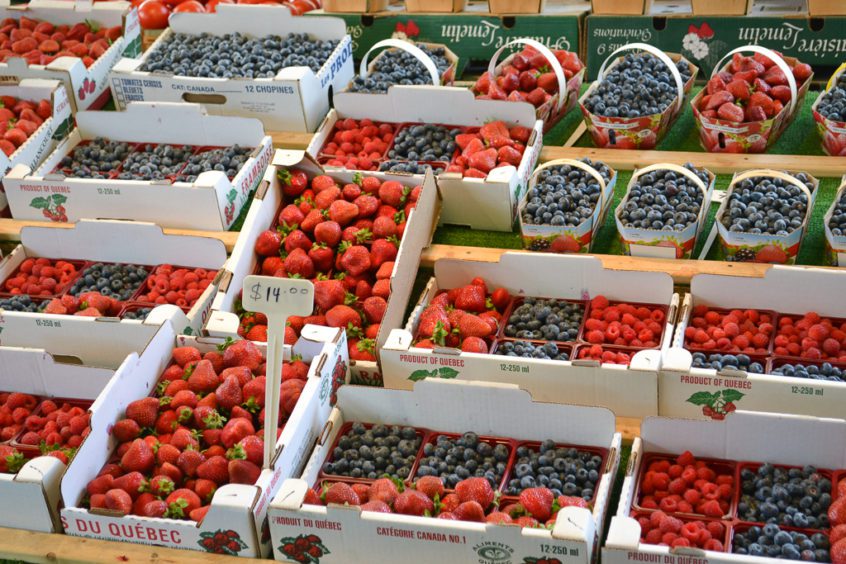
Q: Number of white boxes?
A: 13